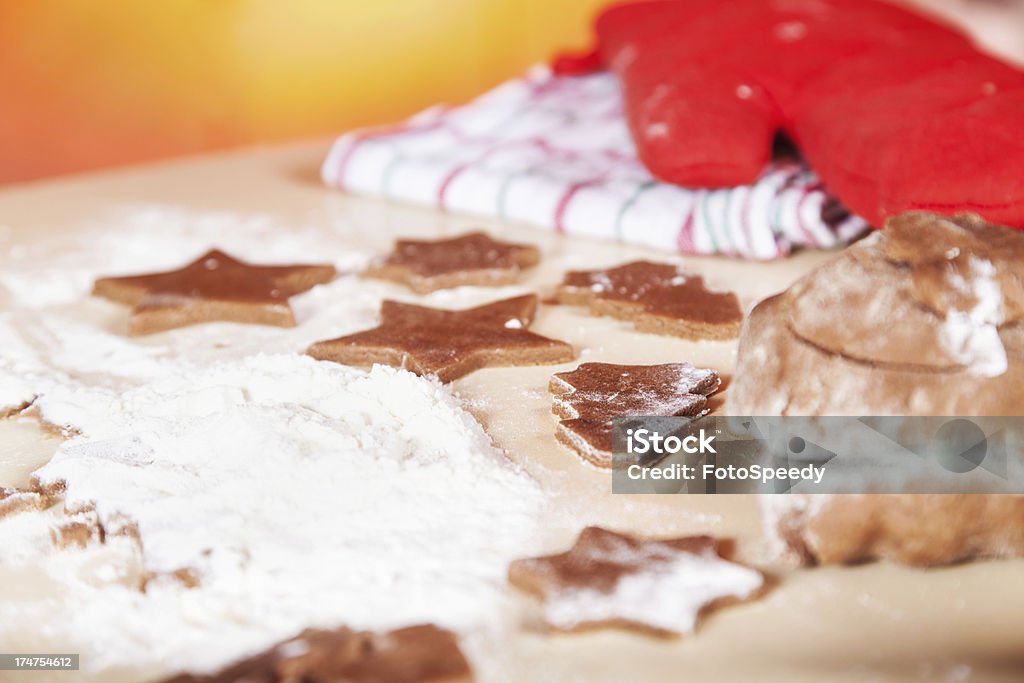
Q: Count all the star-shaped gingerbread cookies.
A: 4